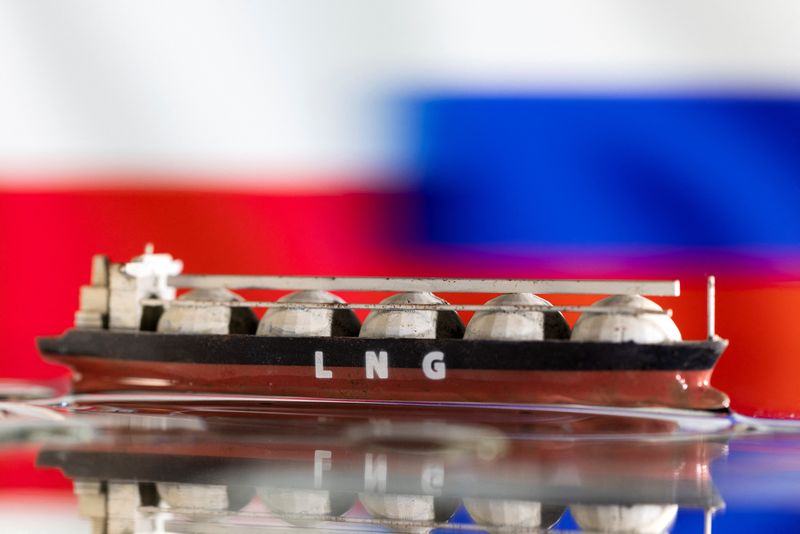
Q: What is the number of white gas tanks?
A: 5